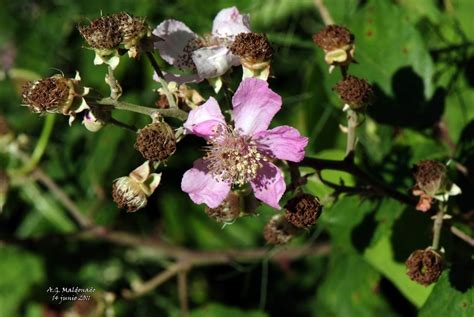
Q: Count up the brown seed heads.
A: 13